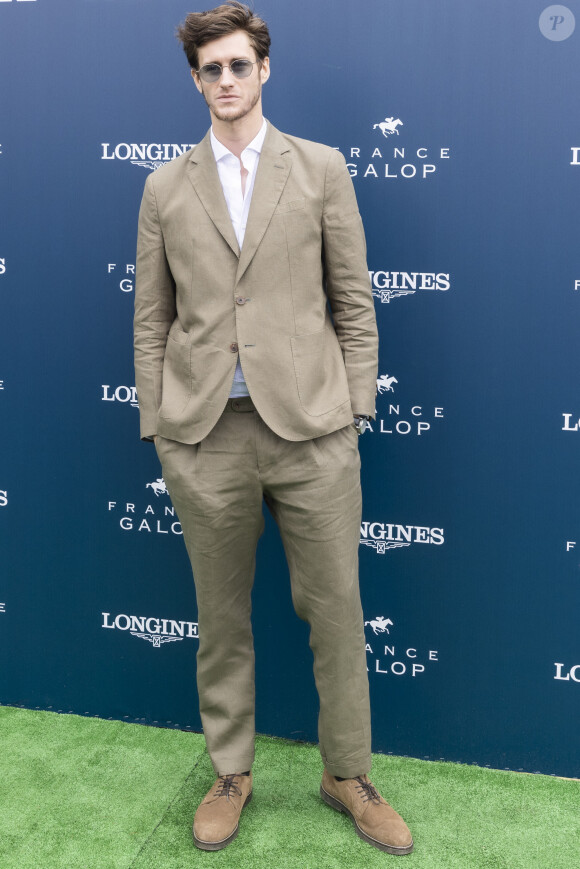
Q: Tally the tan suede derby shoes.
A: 2